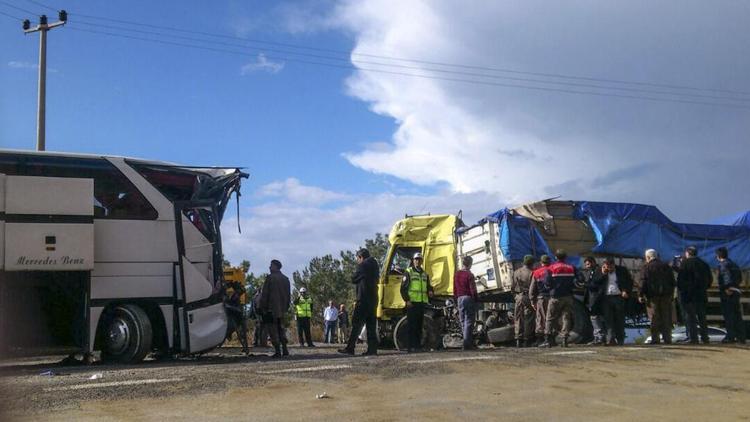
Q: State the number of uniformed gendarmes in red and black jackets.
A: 2